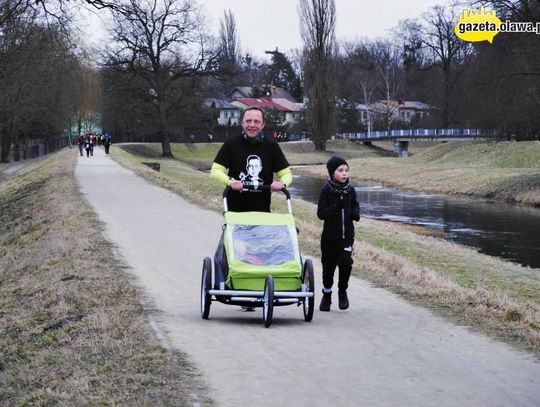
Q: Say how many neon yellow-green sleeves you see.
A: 2